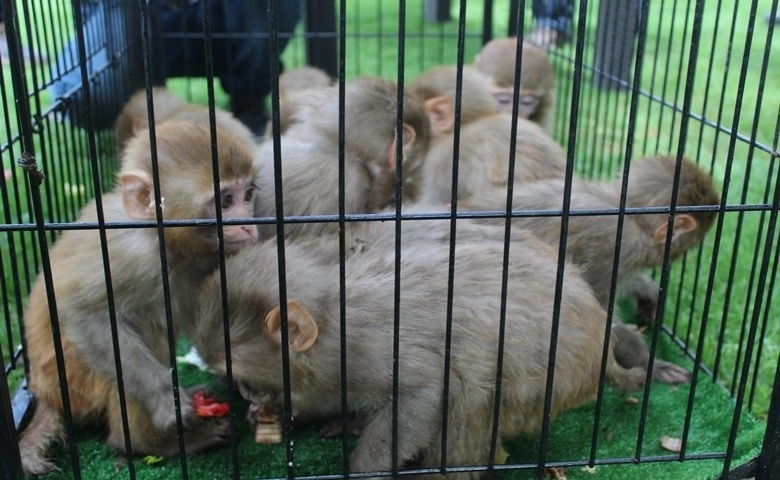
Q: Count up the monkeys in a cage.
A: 8